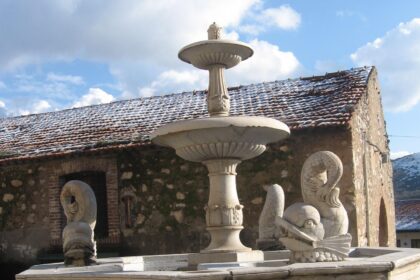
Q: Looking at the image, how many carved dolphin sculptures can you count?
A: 3